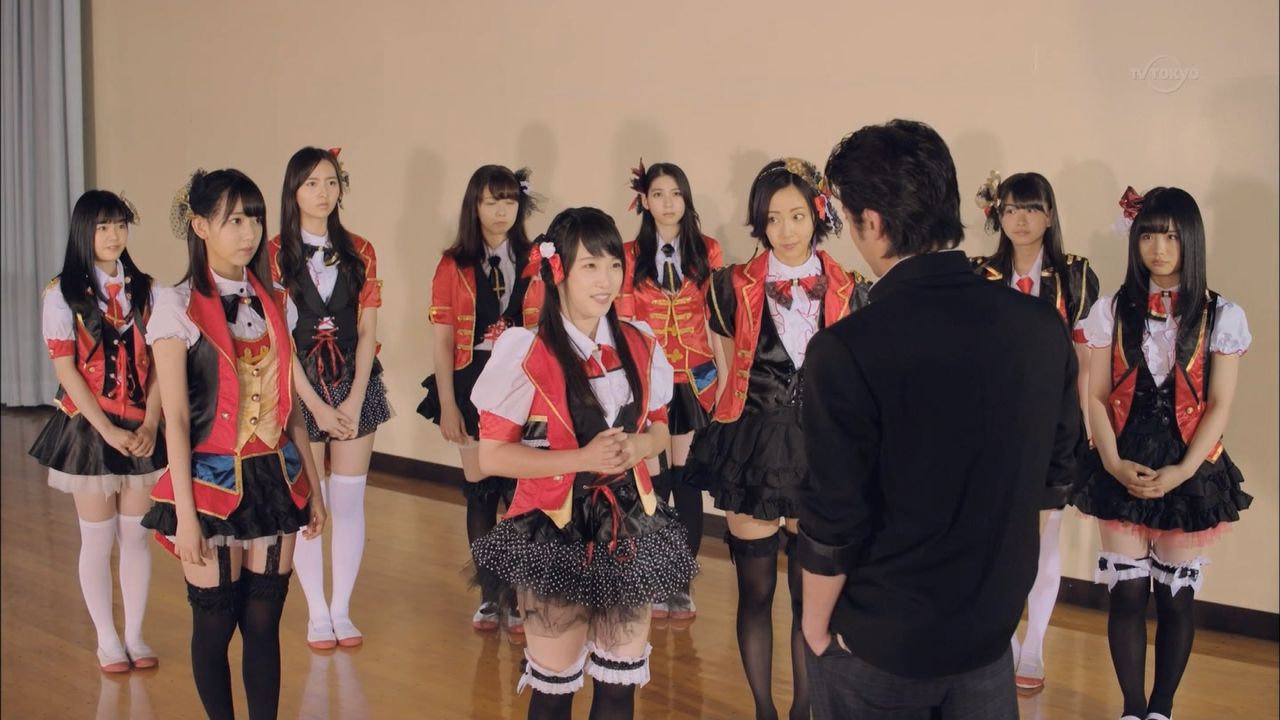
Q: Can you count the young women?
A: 9